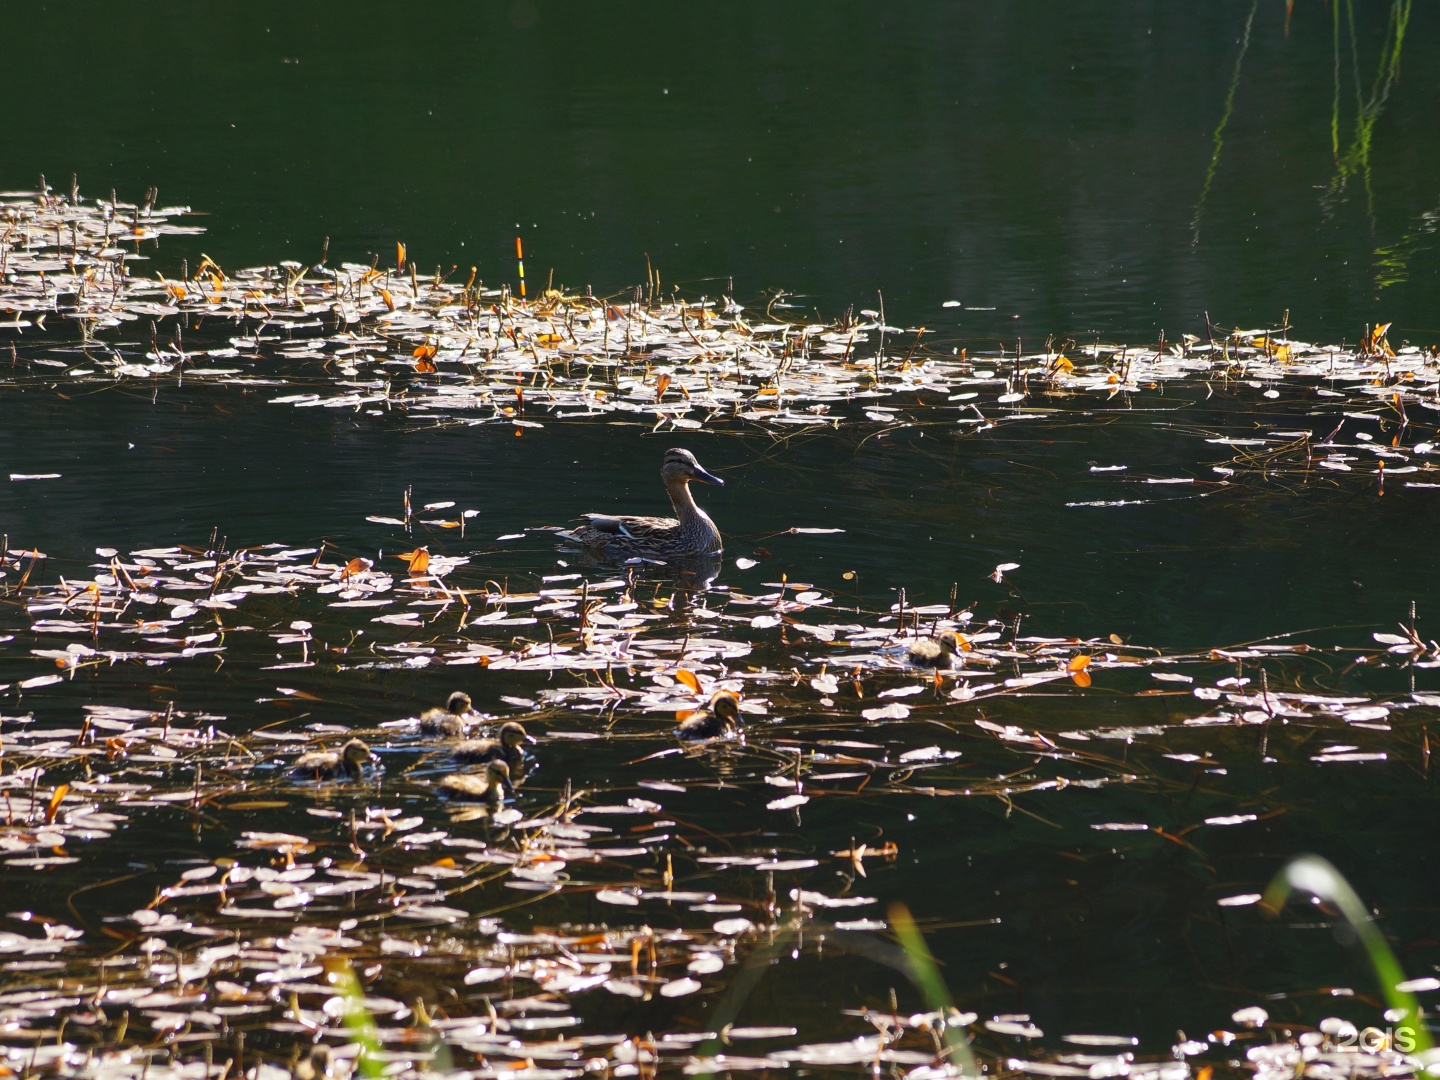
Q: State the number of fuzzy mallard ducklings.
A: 6